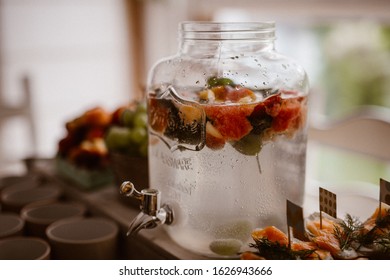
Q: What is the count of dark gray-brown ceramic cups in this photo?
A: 6